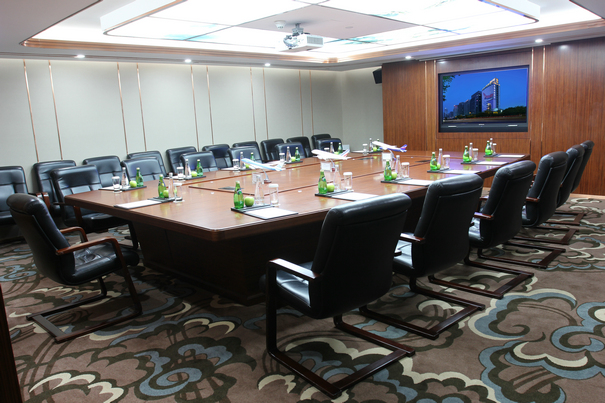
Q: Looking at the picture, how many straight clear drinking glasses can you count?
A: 13